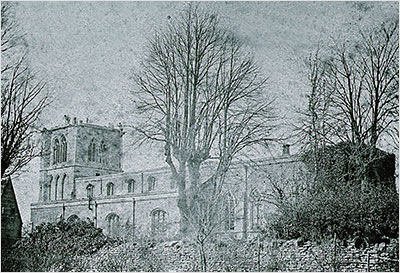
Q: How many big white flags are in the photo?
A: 0